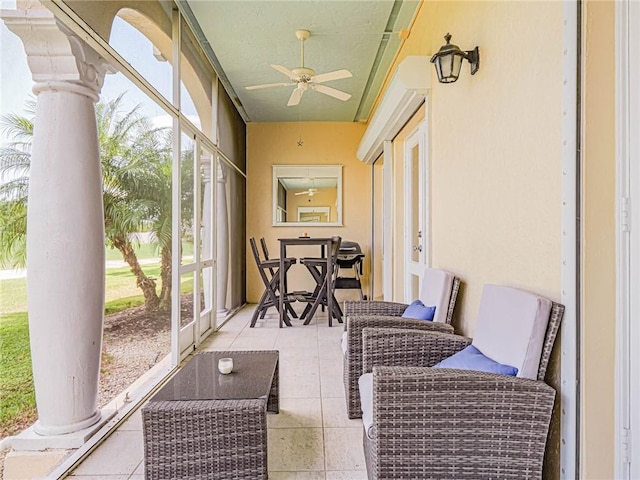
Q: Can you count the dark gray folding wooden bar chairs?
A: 4